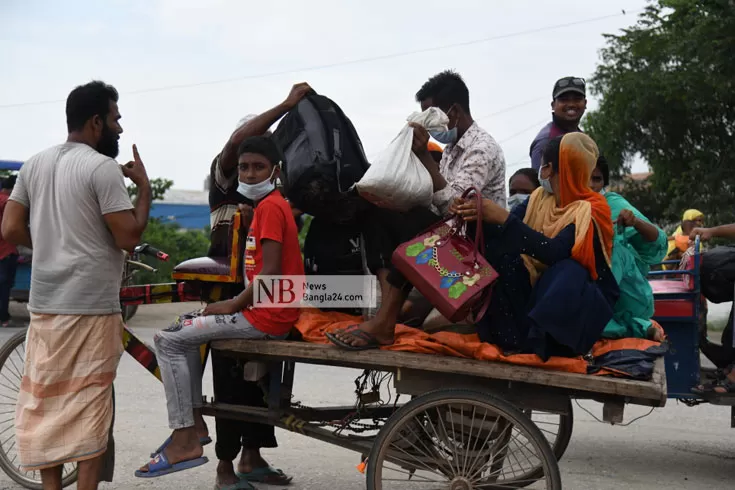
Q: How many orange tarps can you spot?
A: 1